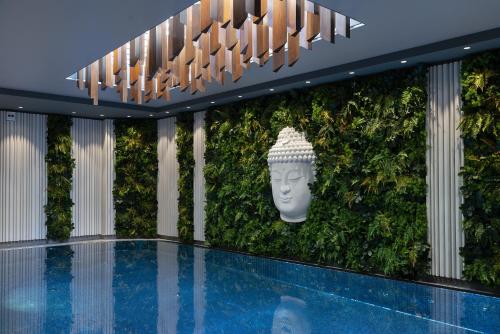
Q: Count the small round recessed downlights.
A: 14